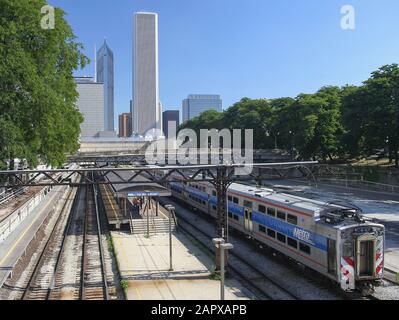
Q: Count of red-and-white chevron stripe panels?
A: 2